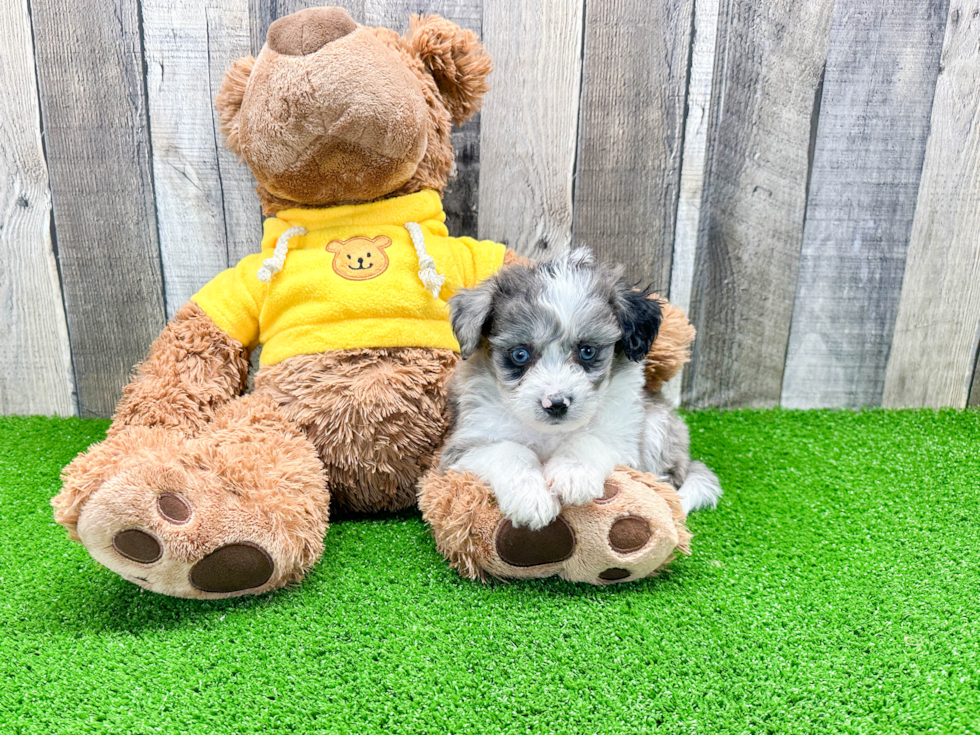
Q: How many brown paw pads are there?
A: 7